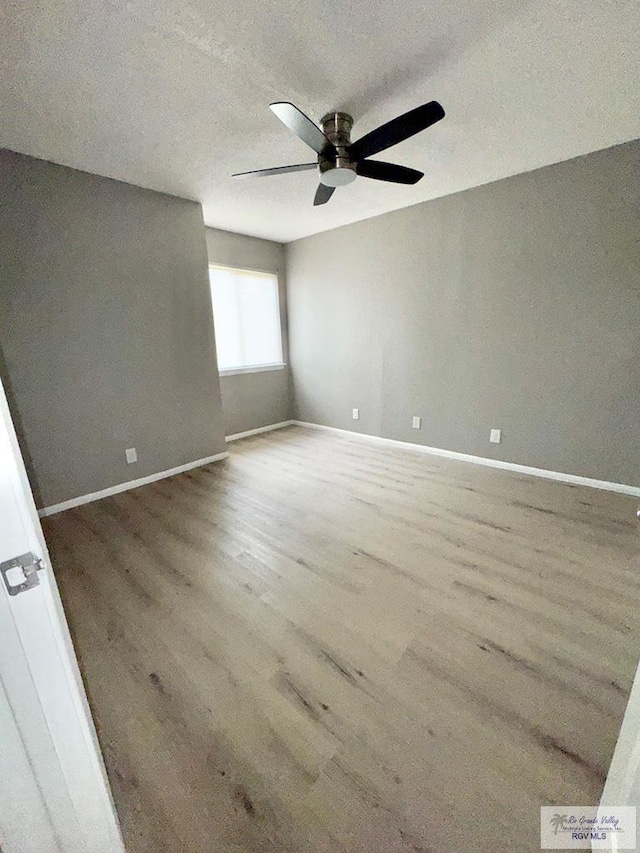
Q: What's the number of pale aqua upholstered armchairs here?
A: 0